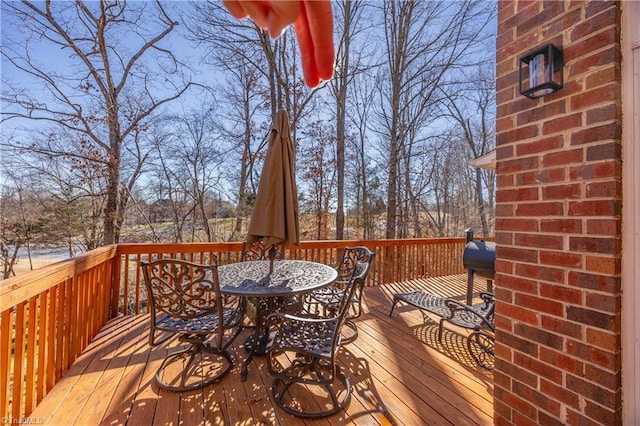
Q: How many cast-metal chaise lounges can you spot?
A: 1